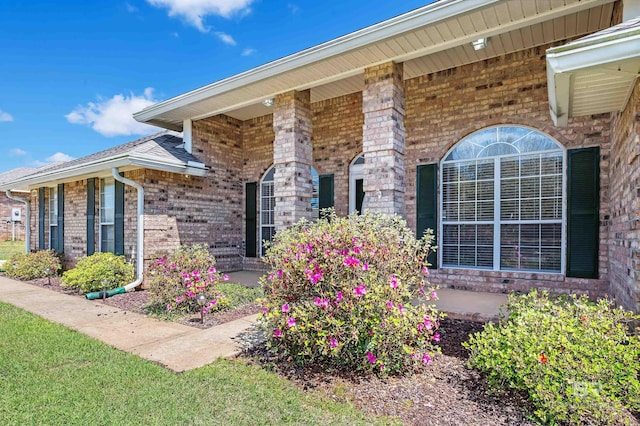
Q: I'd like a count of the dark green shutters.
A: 8